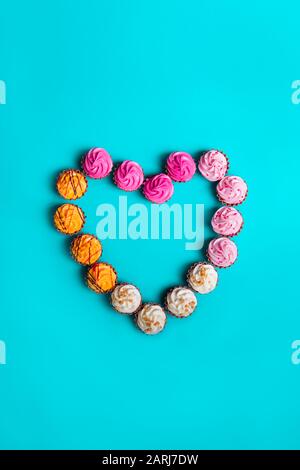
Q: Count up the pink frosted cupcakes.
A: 8